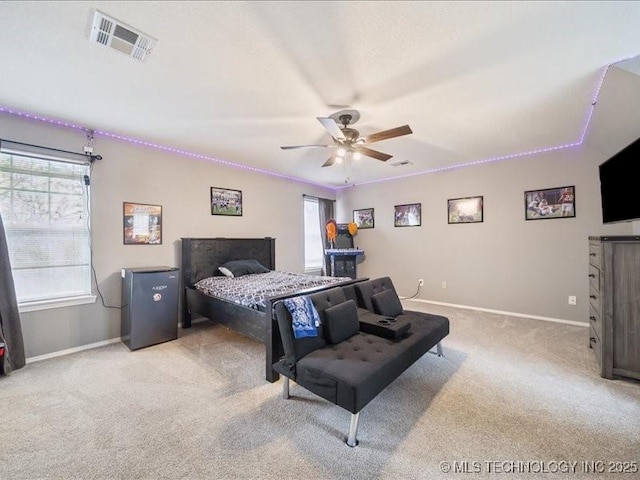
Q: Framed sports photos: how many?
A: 6